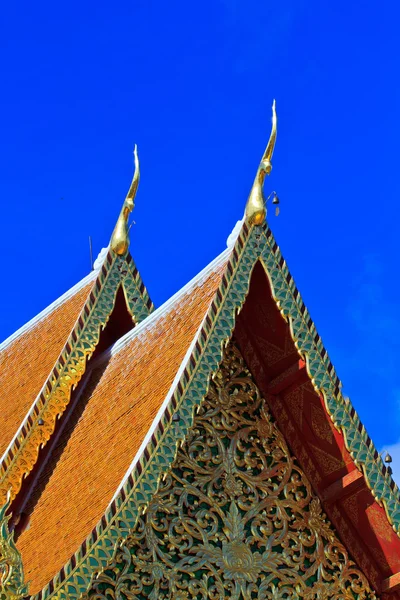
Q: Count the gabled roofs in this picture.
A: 2